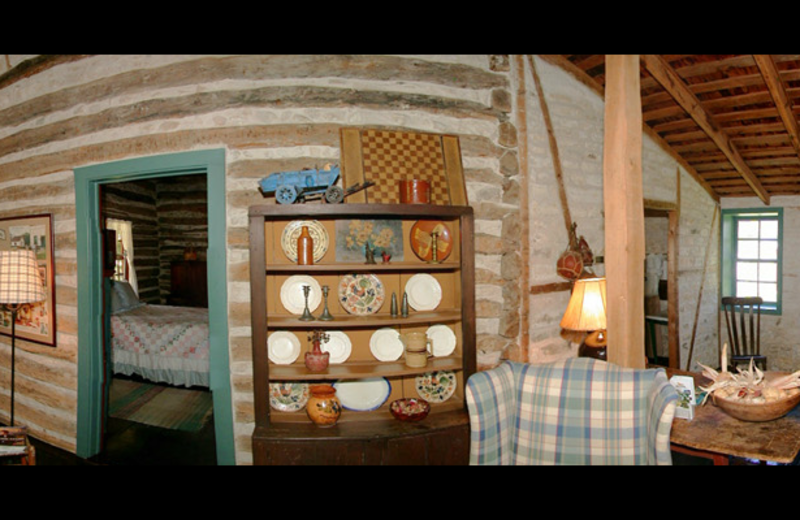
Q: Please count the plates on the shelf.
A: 12